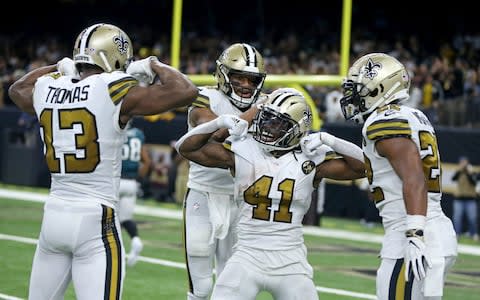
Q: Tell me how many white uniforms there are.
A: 4